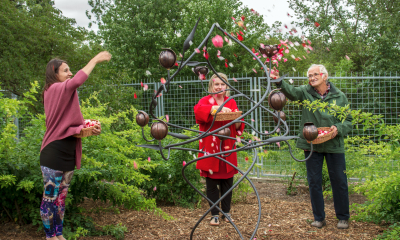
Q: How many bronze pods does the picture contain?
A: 9